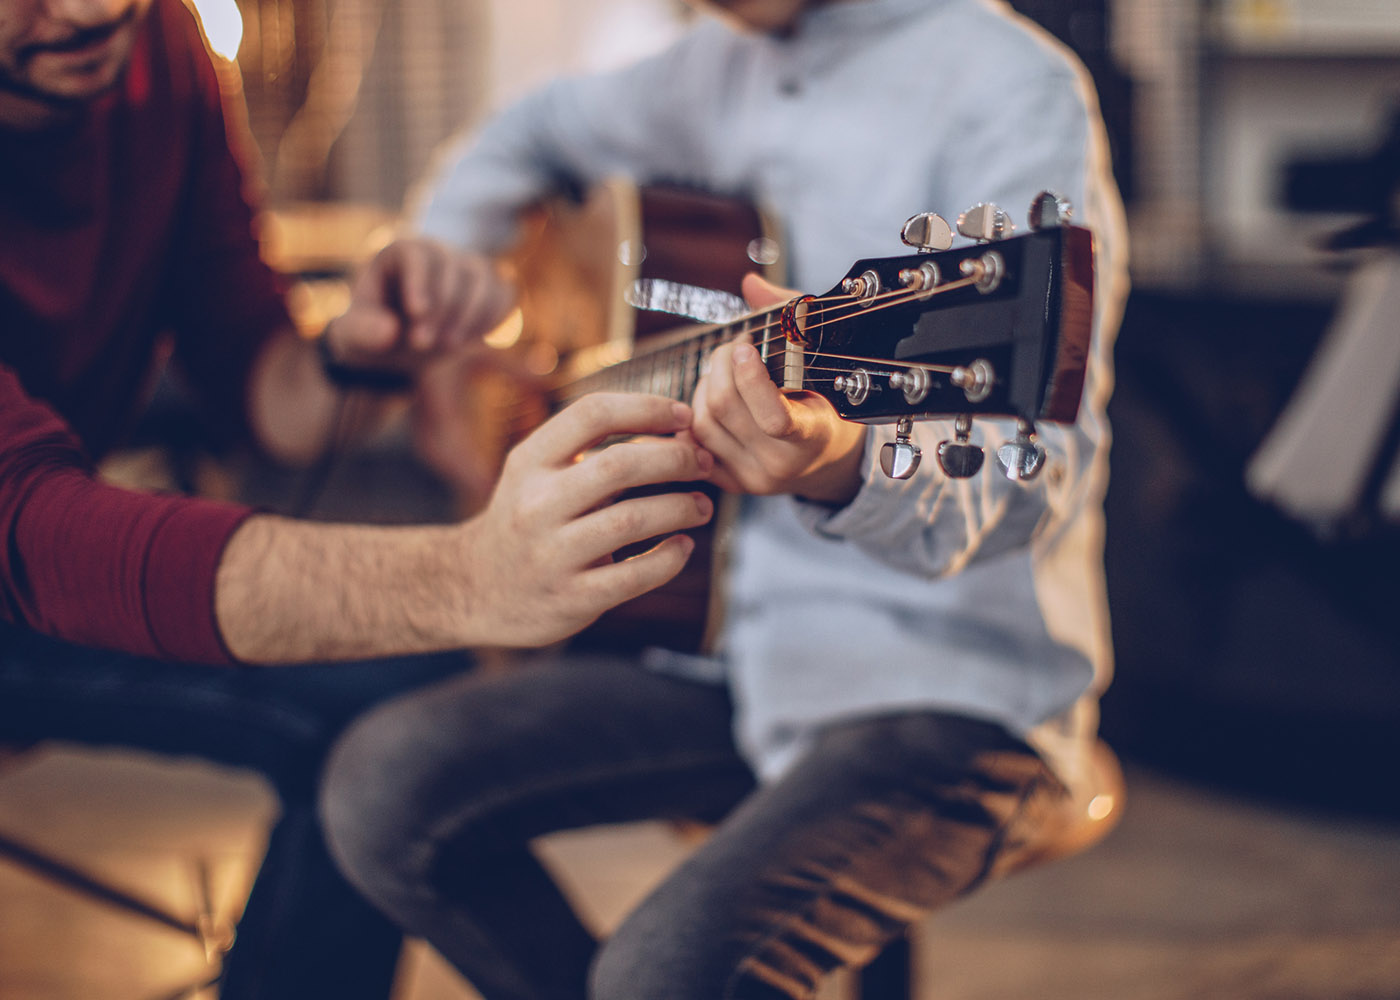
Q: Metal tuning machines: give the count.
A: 6